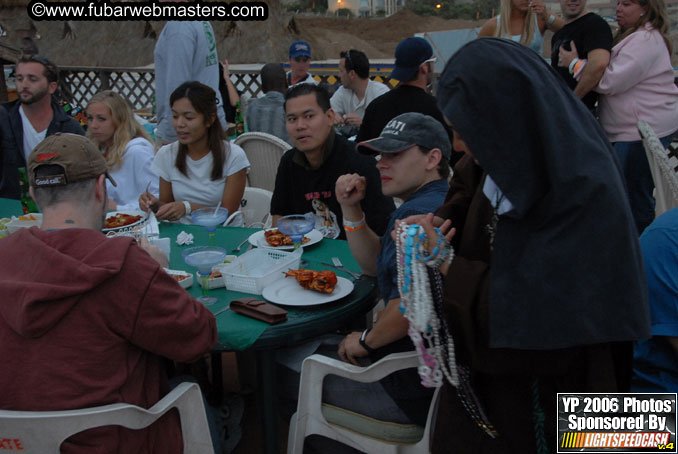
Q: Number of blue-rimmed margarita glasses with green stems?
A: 3